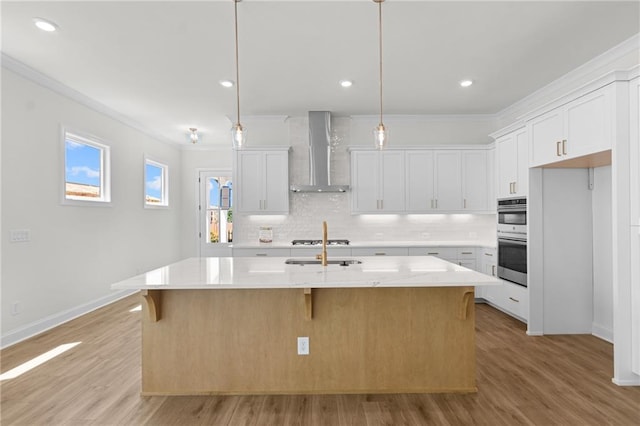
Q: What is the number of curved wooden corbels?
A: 3